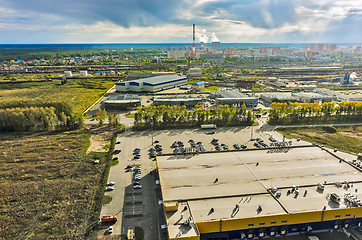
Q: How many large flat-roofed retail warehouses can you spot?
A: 1